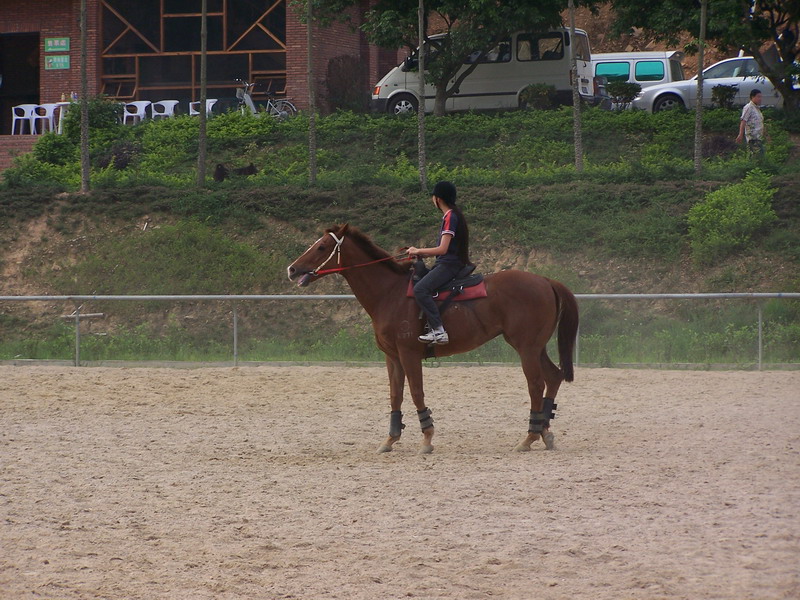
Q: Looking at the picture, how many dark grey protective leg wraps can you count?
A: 4